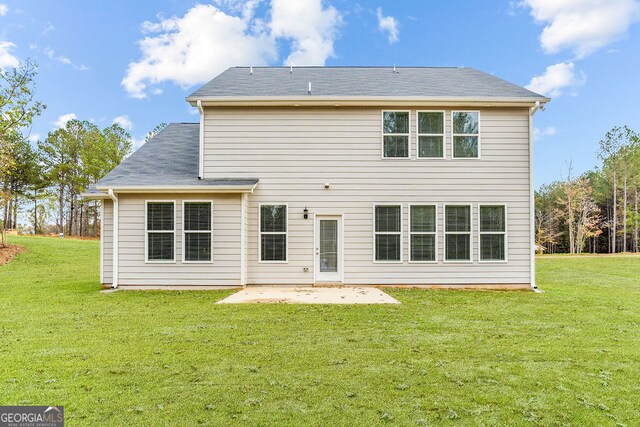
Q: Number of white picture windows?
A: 10